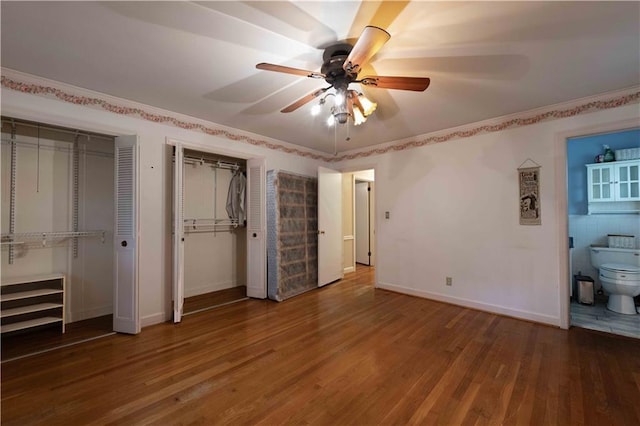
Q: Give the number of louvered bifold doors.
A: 3